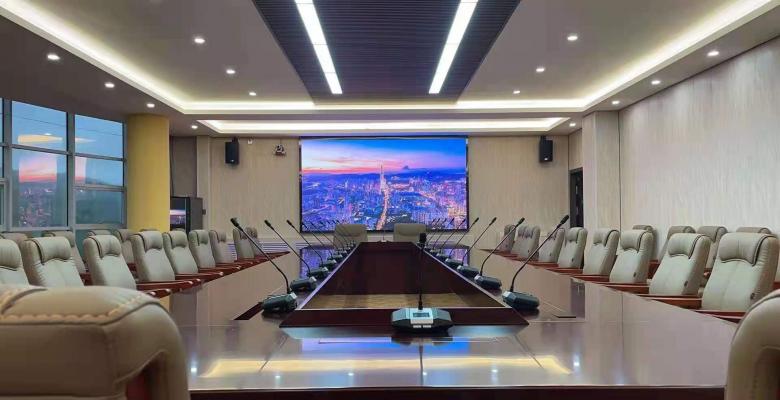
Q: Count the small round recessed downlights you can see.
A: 14